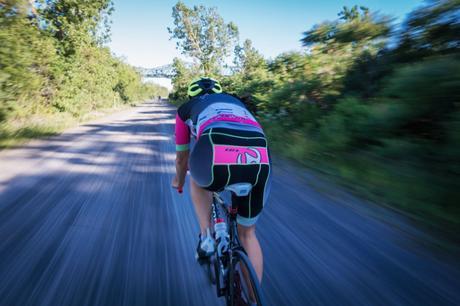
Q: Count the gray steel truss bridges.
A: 1